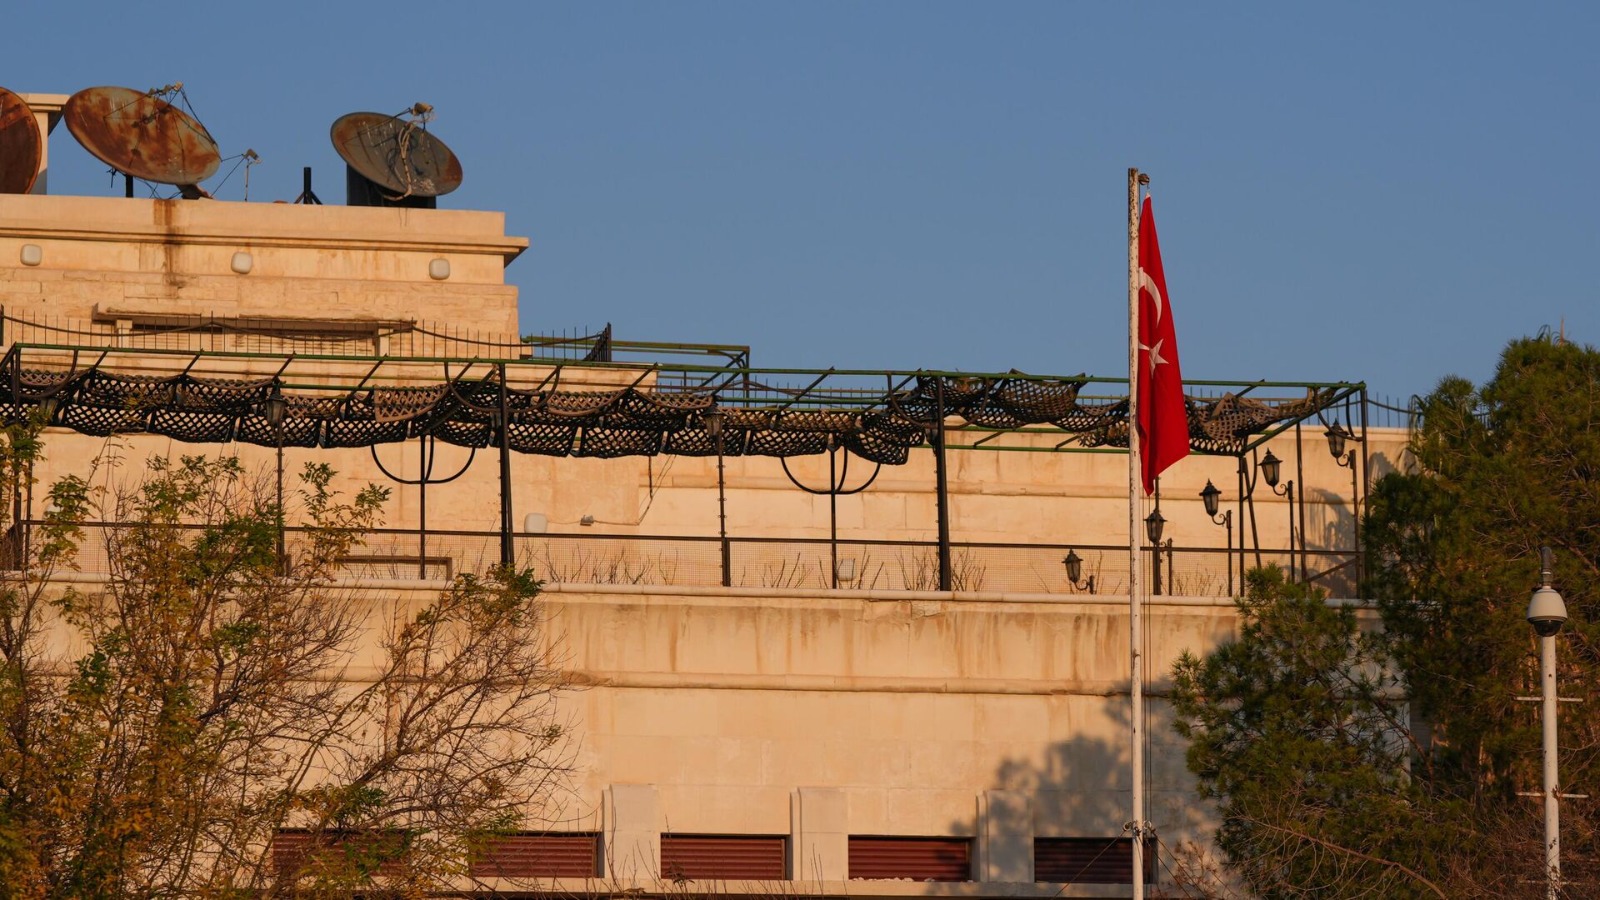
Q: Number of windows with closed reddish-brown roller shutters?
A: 5